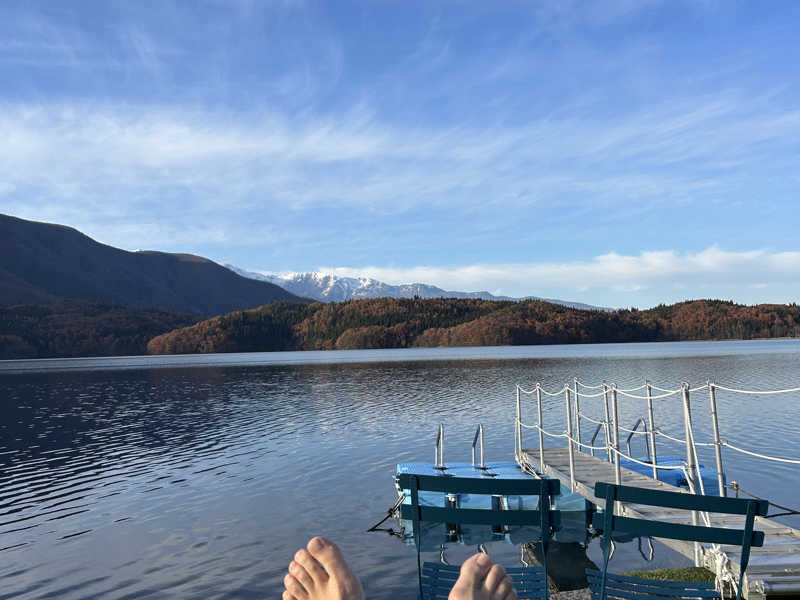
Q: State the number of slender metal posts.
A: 9